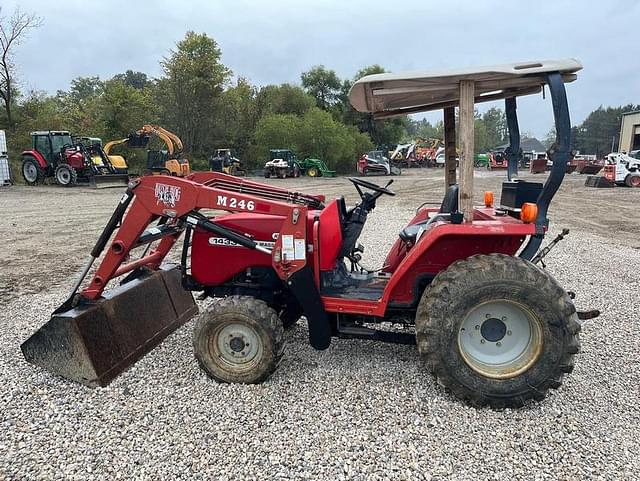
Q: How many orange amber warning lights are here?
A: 2